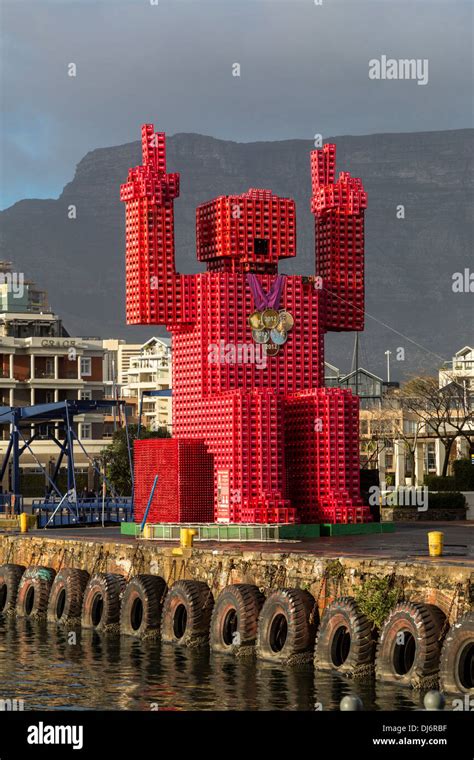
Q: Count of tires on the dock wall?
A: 11